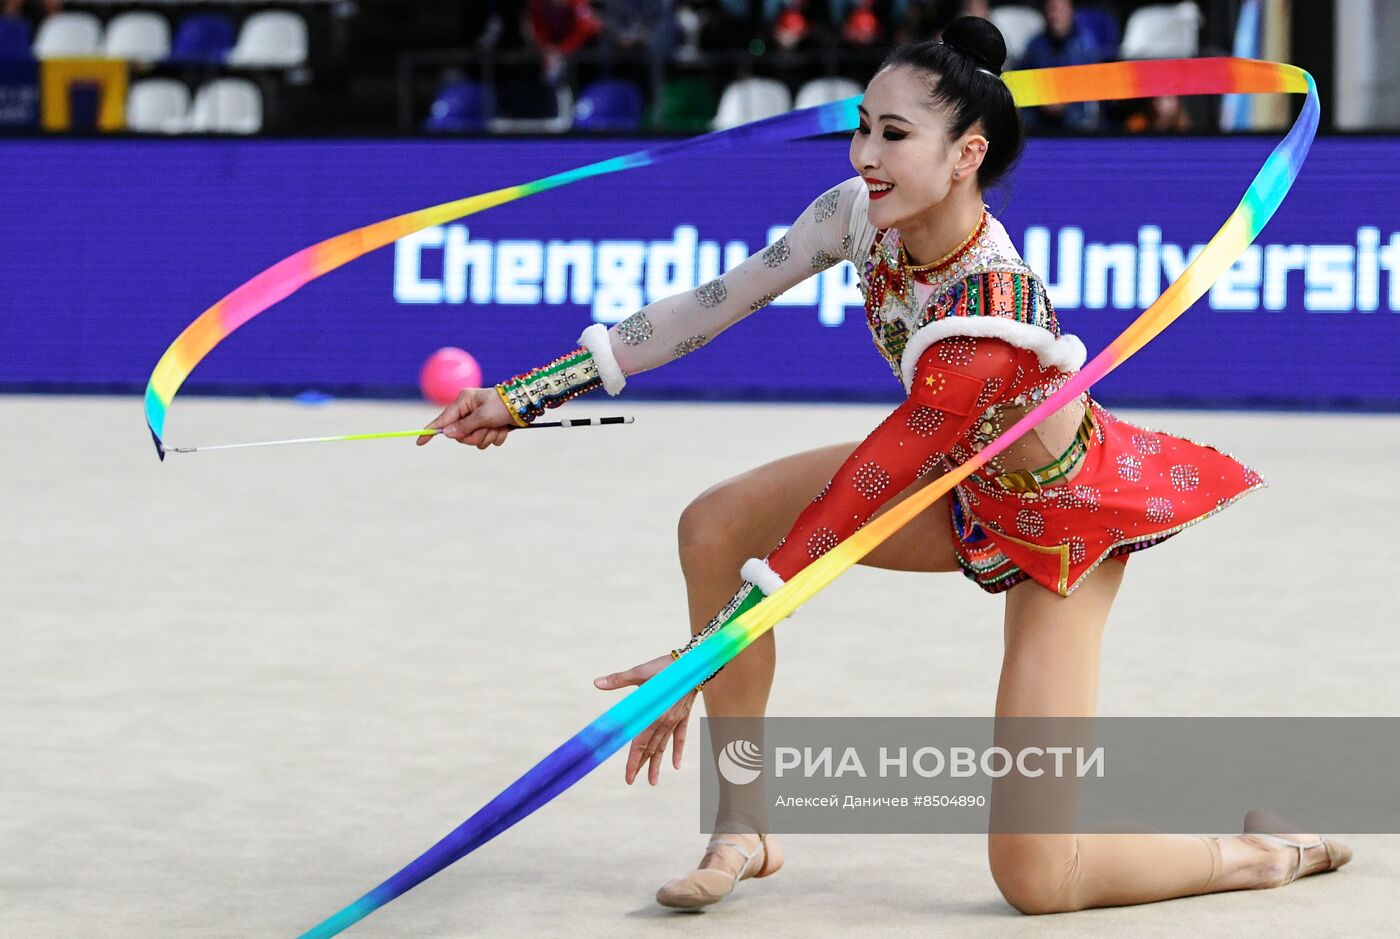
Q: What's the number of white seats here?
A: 9